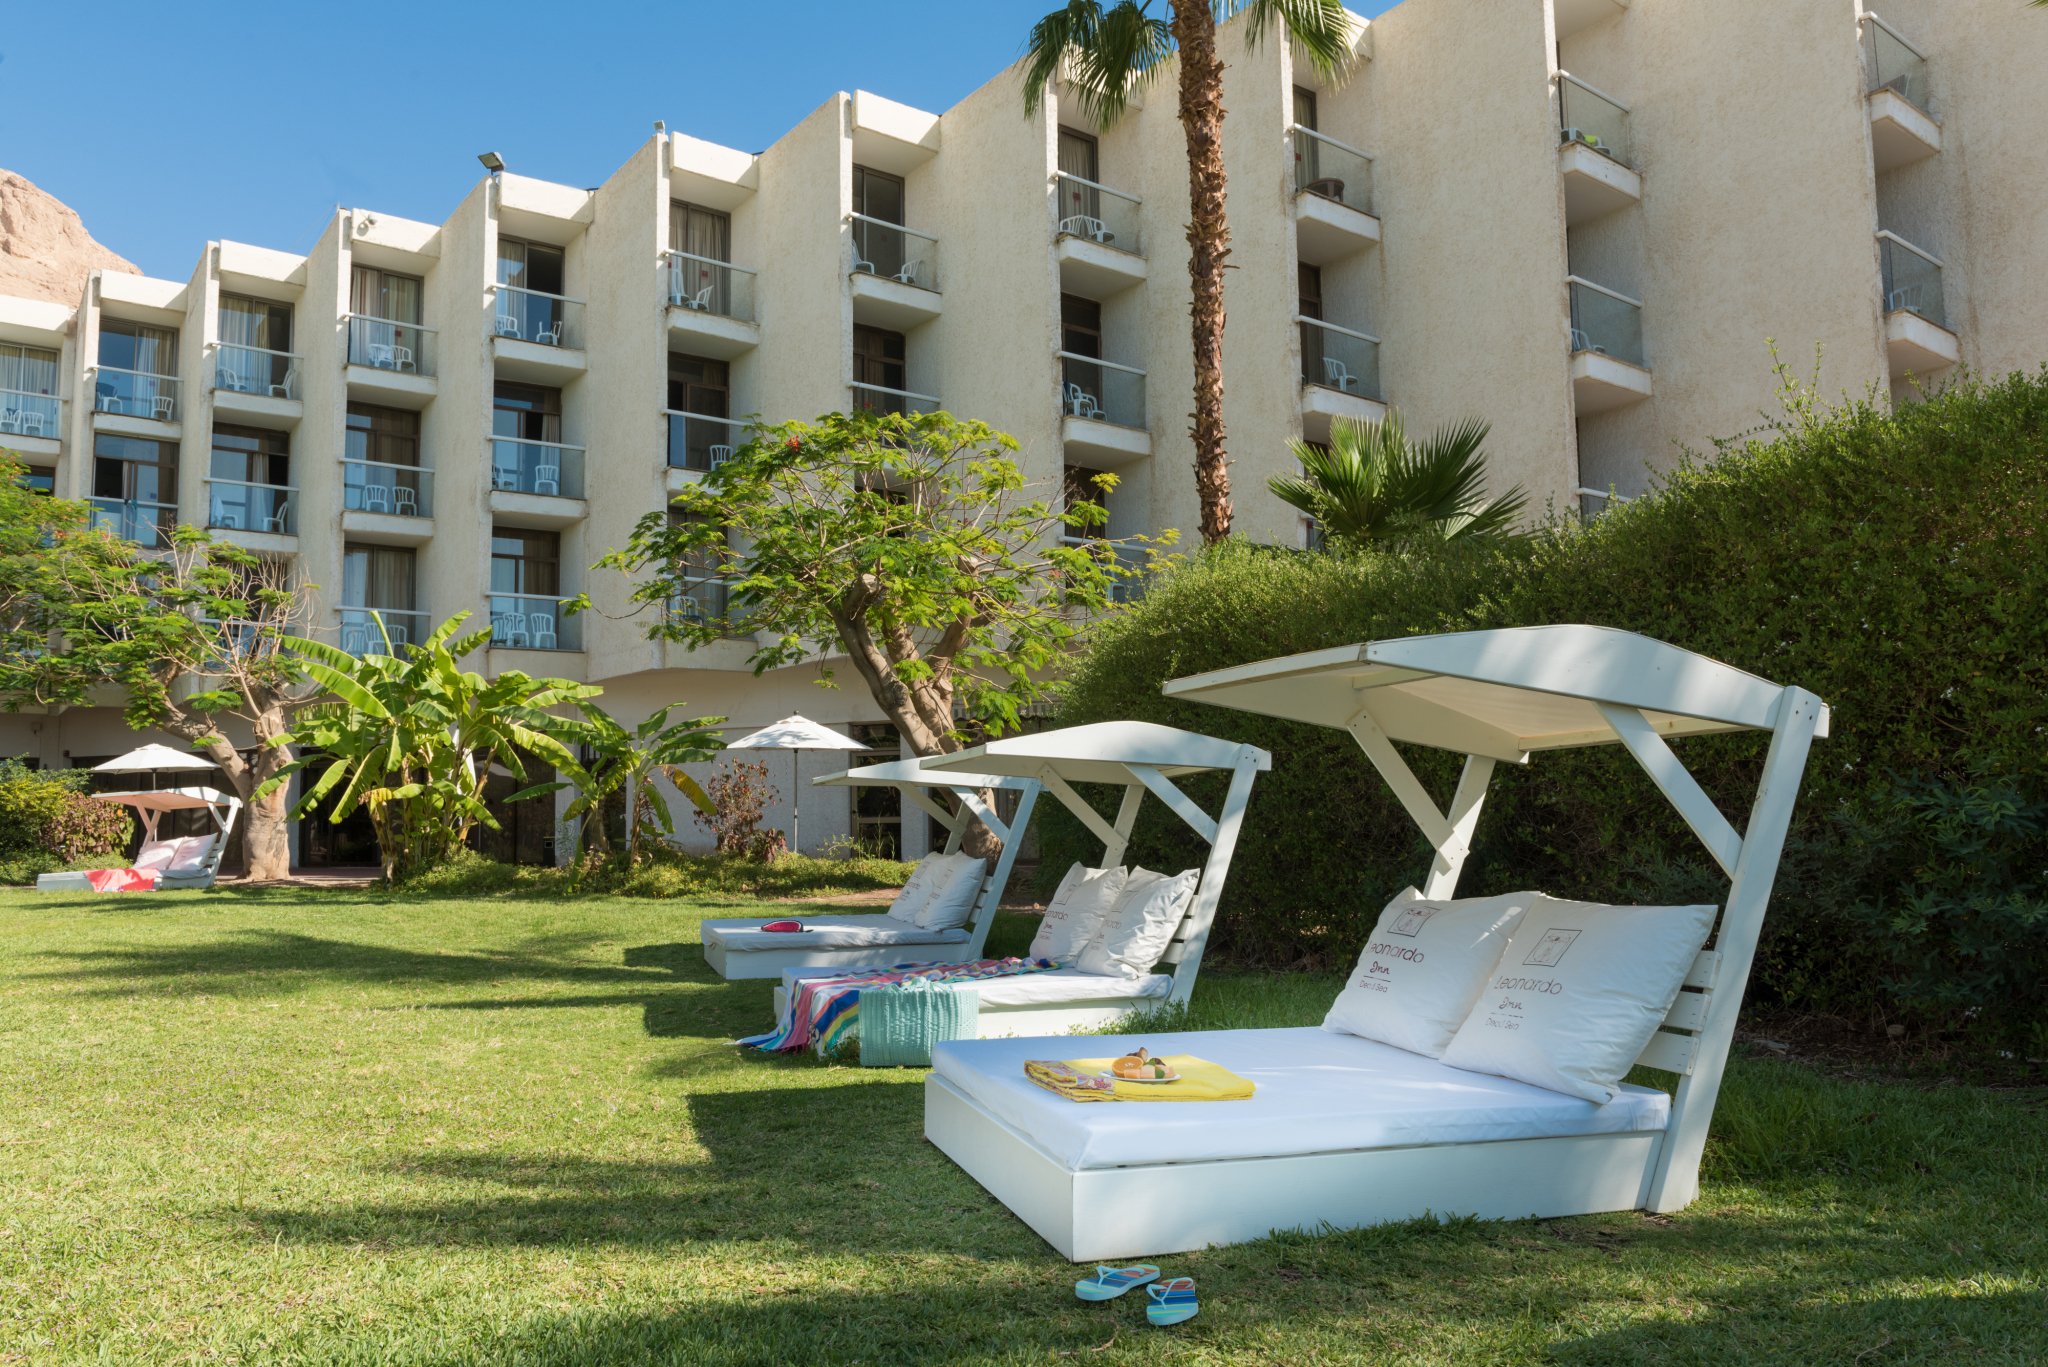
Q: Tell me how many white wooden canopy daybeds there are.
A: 4